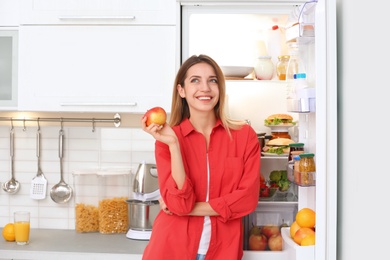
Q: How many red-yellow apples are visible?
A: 4